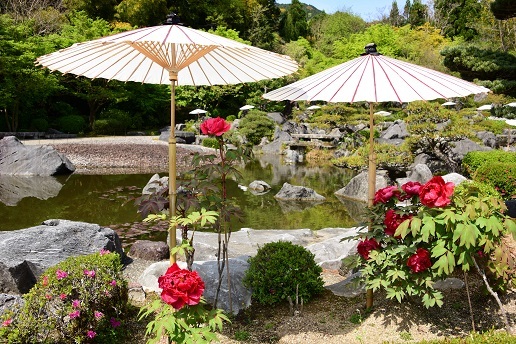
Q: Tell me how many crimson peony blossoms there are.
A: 8